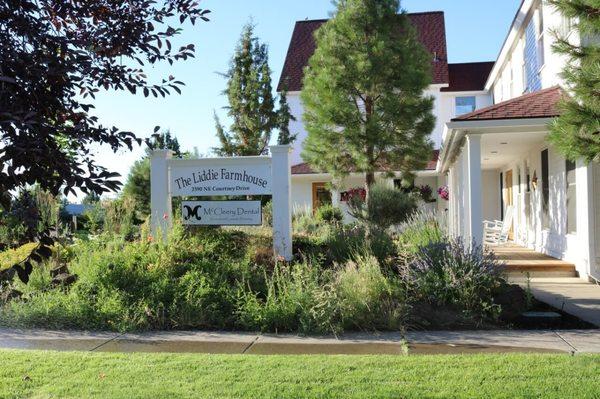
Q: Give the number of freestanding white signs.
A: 1